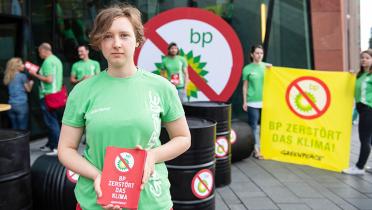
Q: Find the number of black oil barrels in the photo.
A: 5